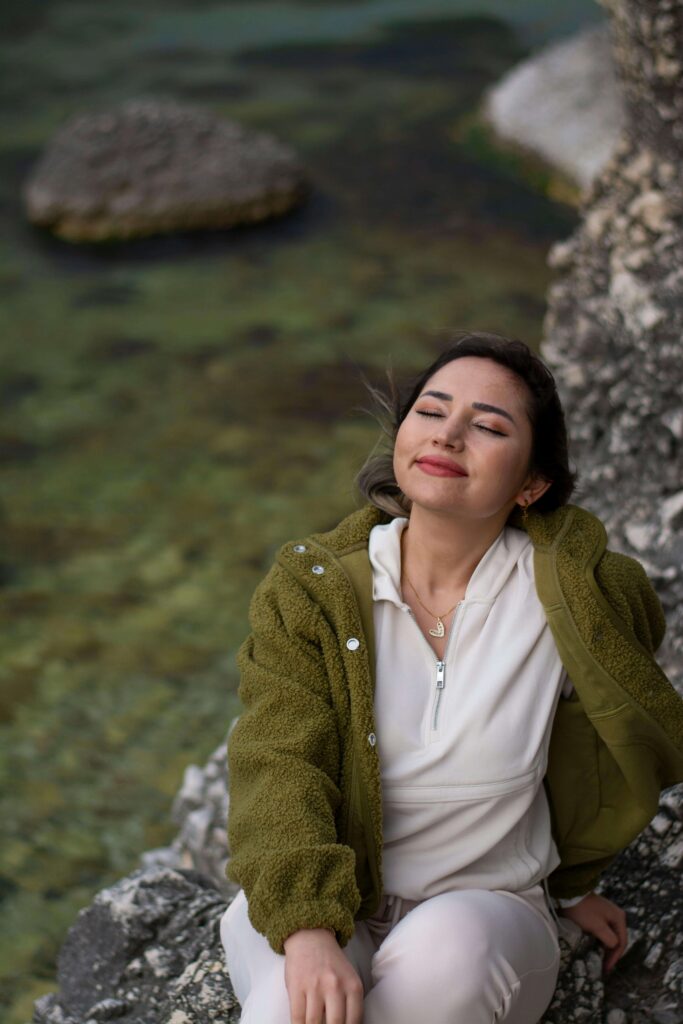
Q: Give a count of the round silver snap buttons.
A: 4